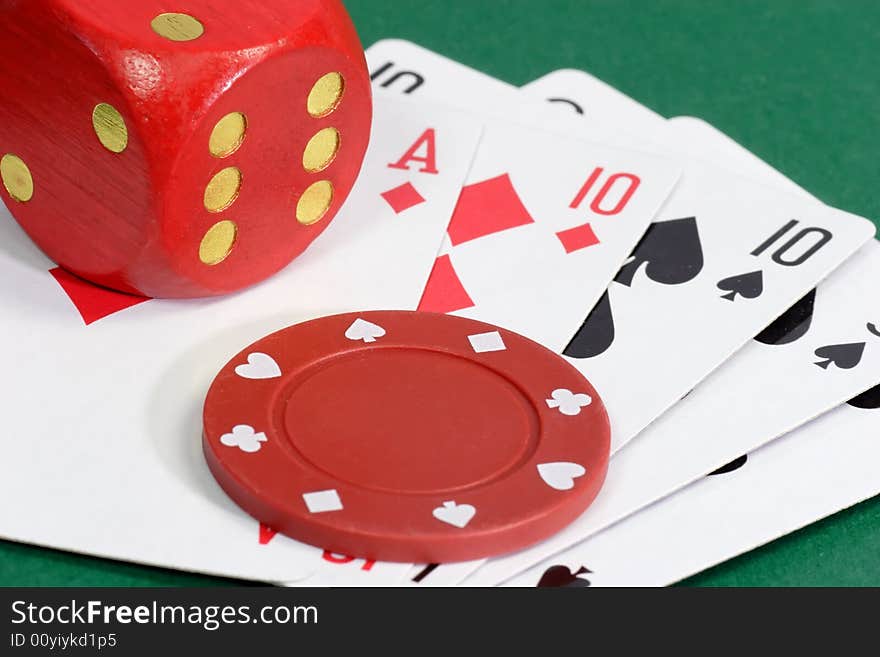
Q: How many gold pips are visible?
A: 9